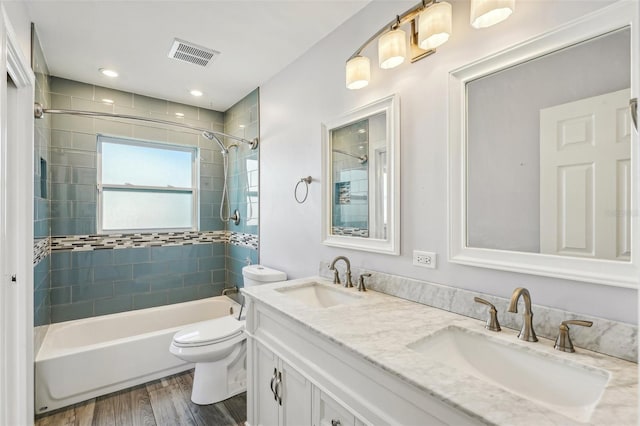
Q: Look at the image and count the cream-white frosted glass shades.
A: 4